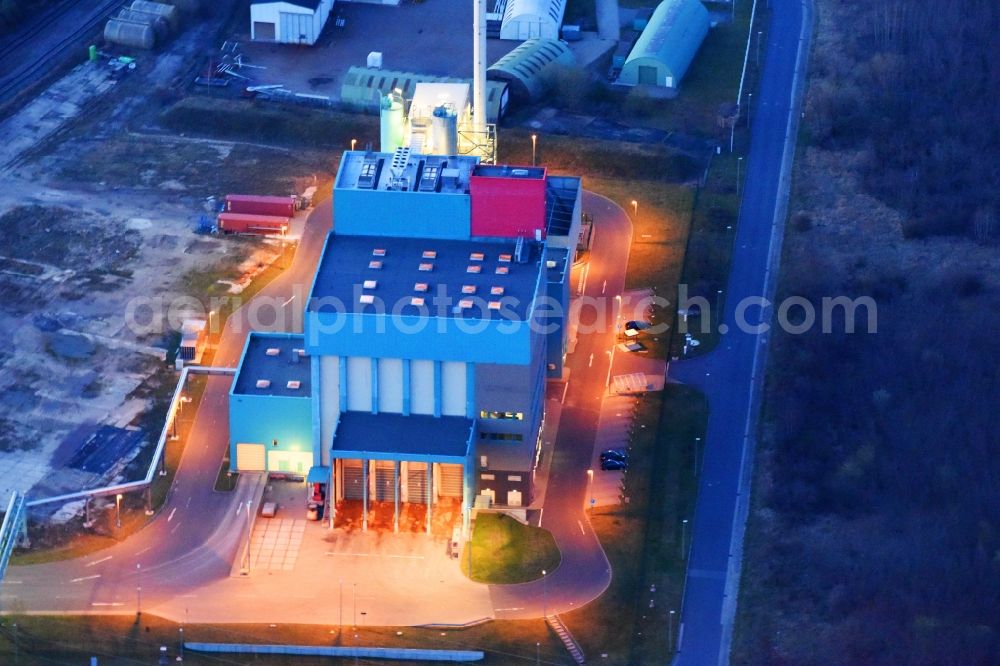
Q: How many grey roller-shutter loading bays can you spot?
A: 4